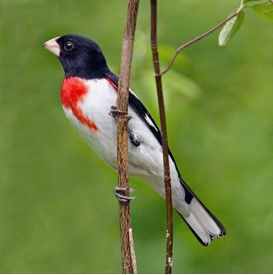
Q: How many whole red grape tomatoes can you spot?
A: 0